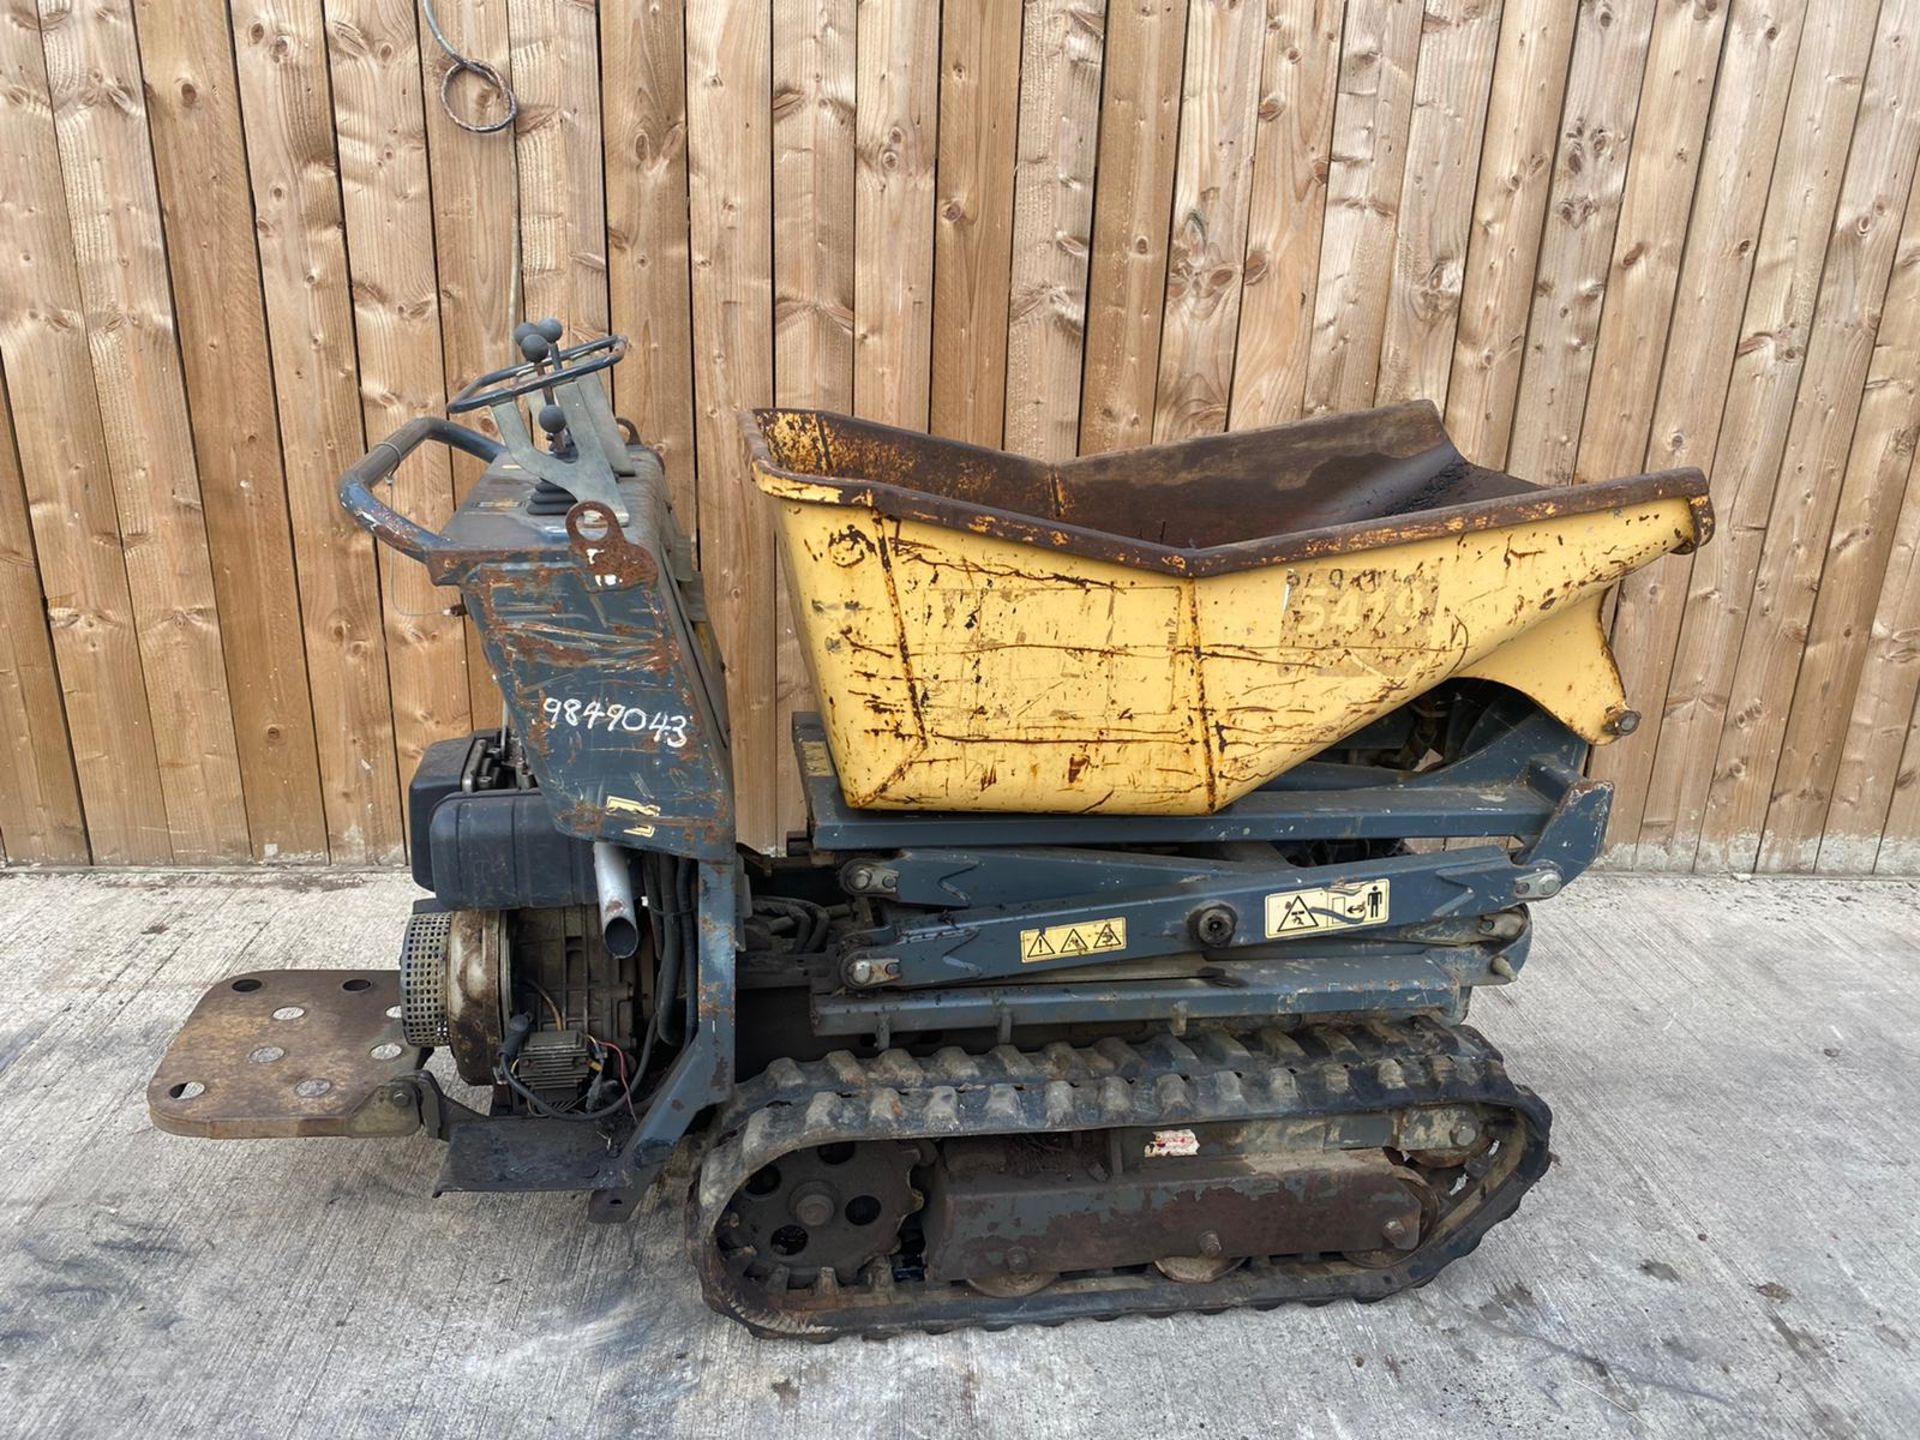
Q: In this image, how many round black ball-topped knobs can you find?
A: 4